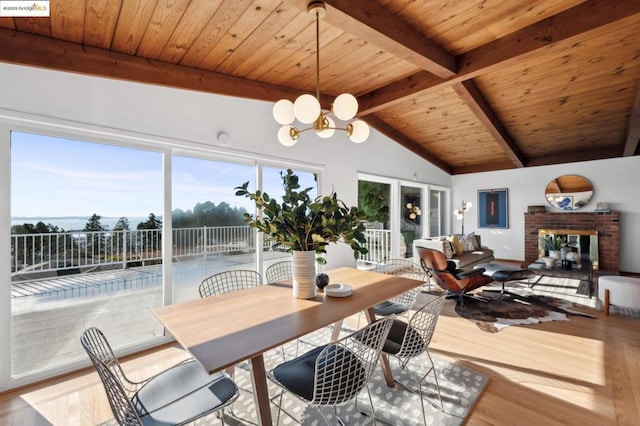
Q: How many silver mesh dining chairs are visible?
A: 6